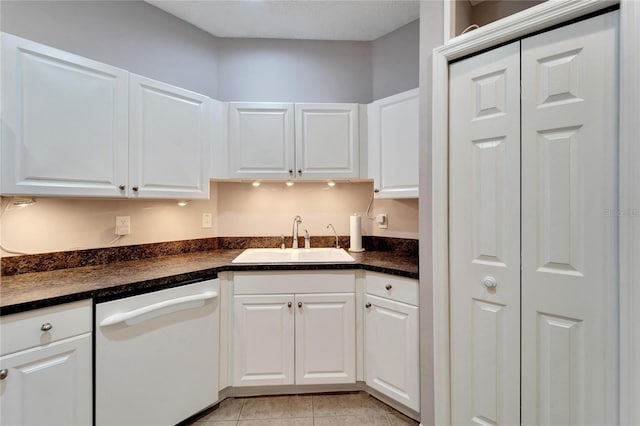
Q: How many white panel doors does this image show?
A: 2